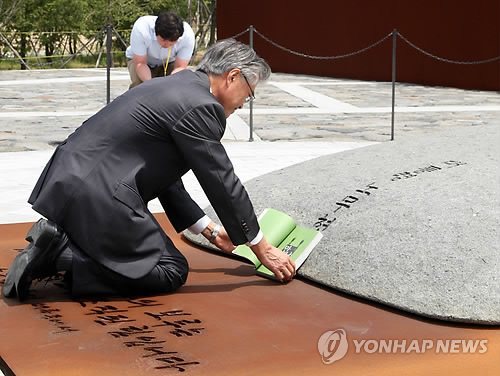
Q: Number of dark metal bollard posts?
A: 3